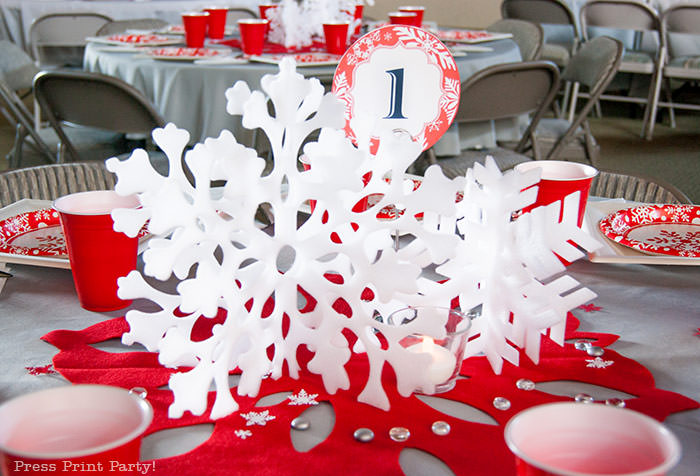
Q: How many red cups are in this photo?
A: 12